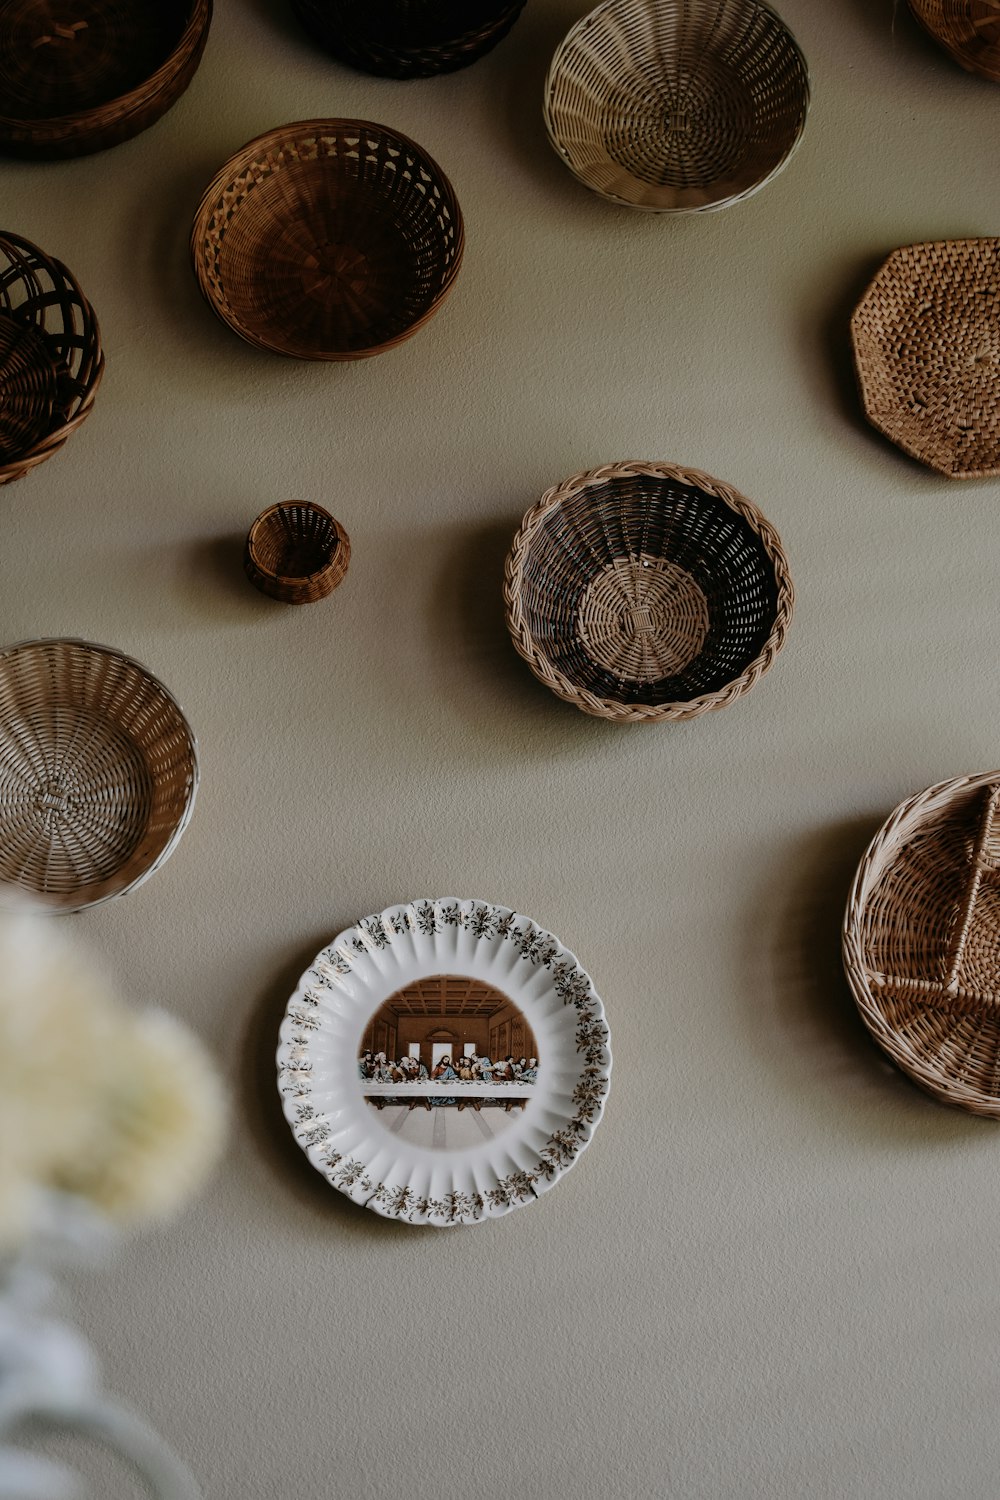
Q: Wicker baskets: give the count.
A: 11